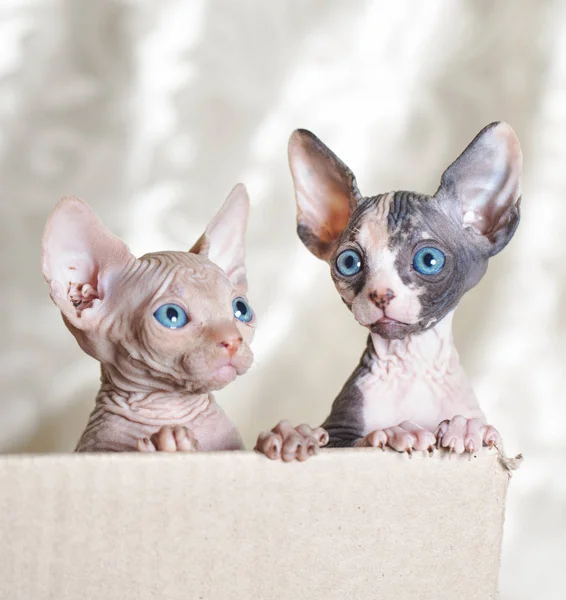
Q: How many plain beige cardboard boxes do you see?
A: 1